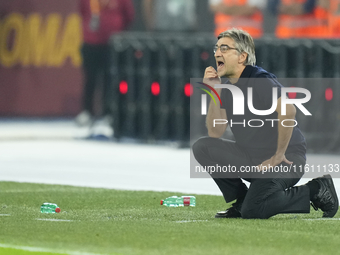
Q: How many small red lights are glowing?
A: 5